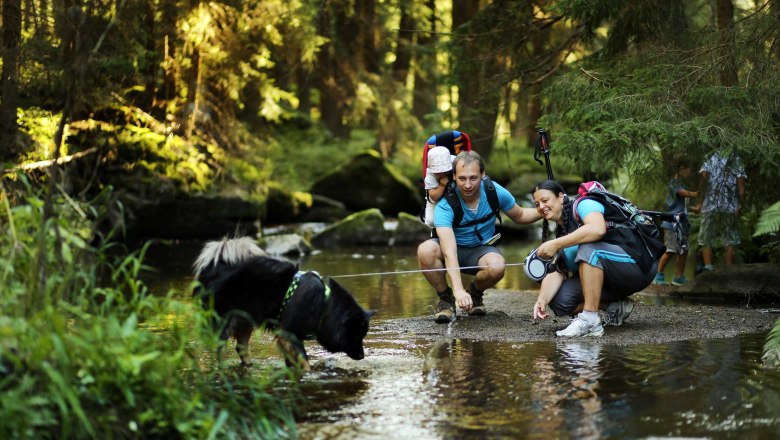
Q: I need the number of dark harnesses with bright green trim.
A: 1